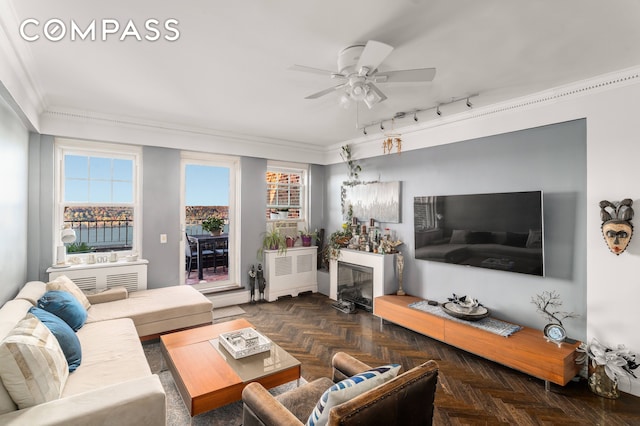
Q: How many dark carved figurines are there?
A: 2